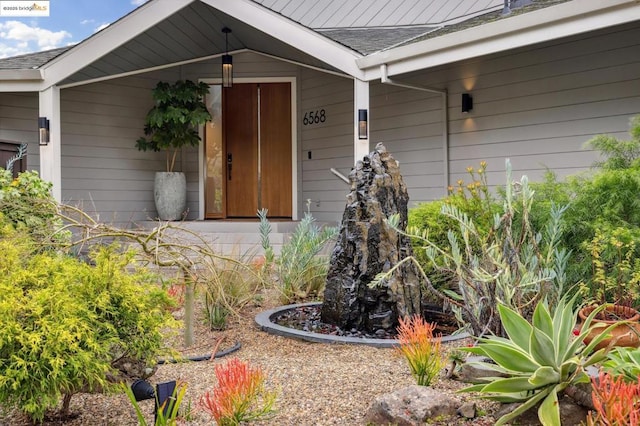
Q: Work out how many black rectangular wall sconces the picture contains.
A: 3